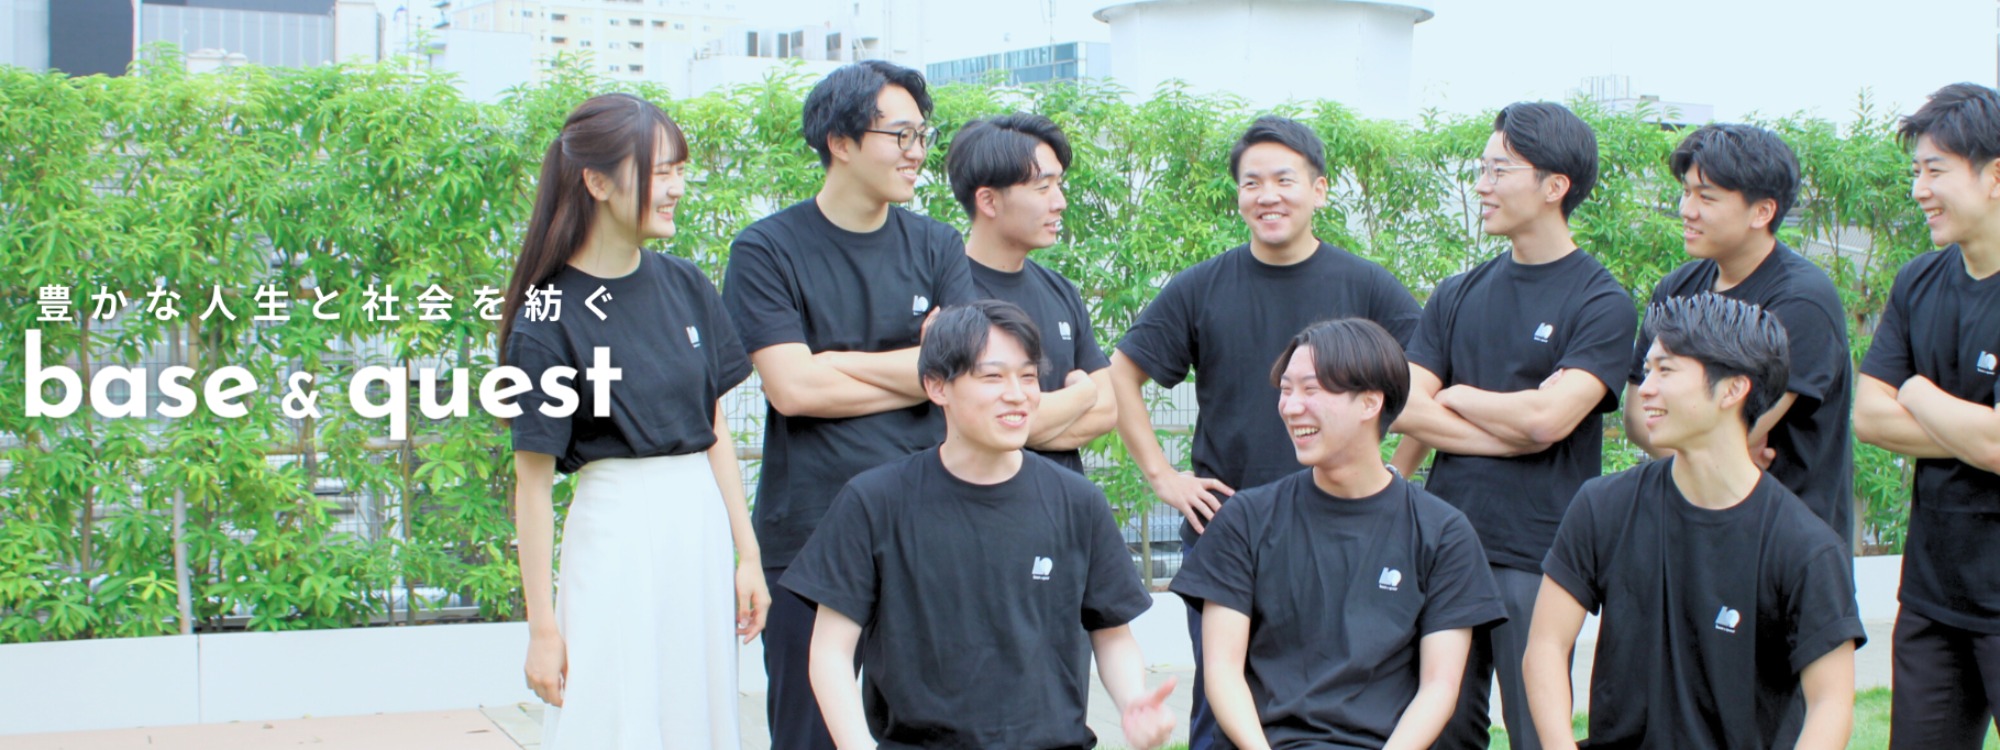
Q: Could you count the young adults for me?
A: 10